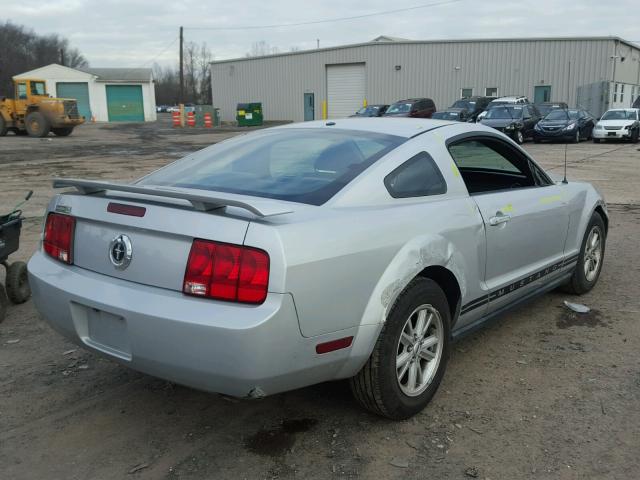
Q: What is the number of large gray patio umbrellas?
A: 0